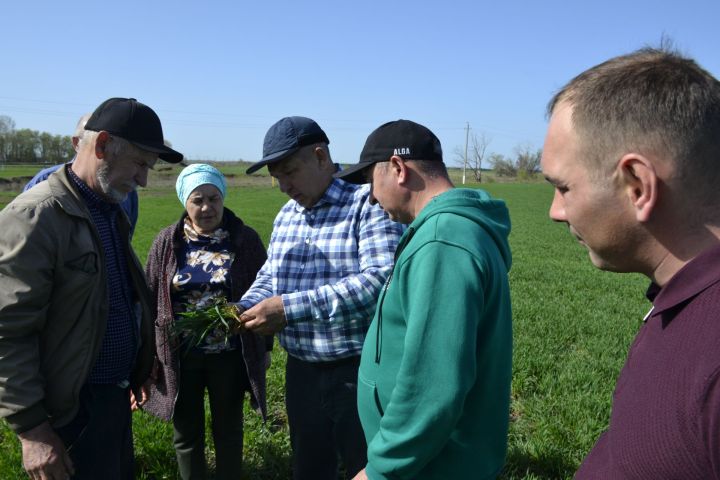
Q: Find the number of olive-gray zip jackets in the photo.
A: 1